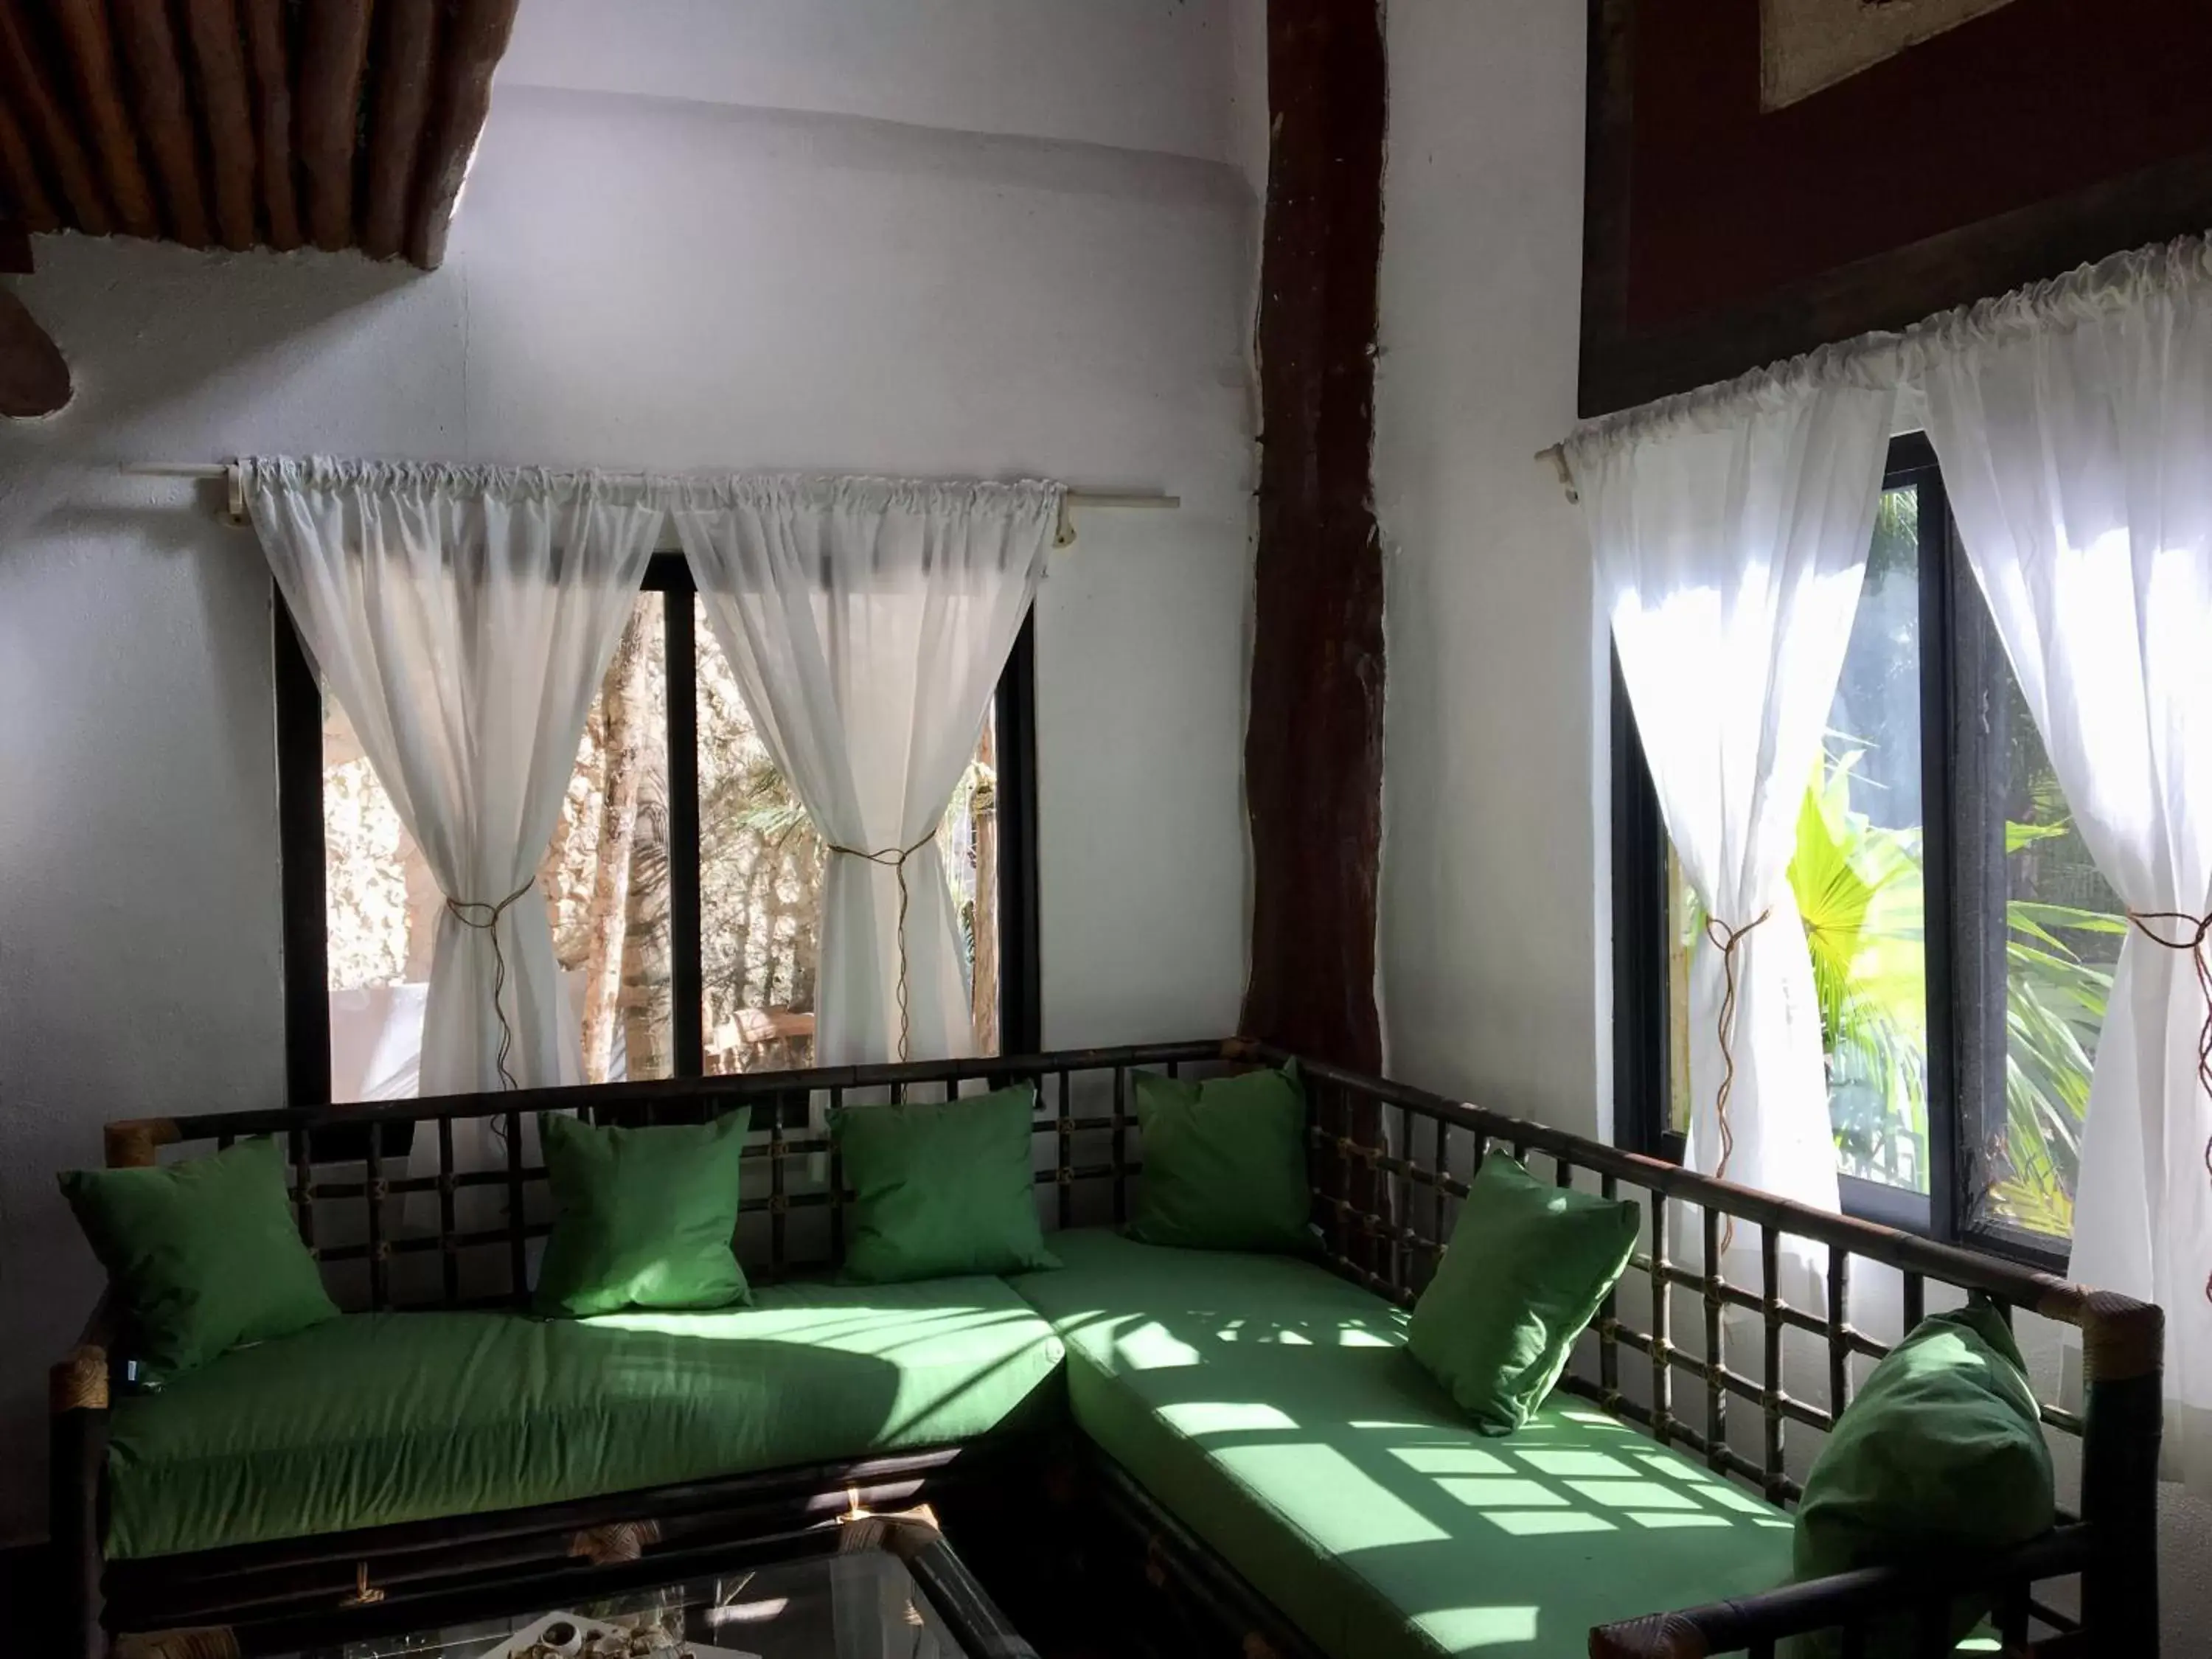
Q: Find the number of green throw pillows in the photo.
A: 6